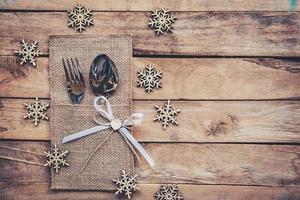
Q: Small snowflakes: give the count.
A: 9